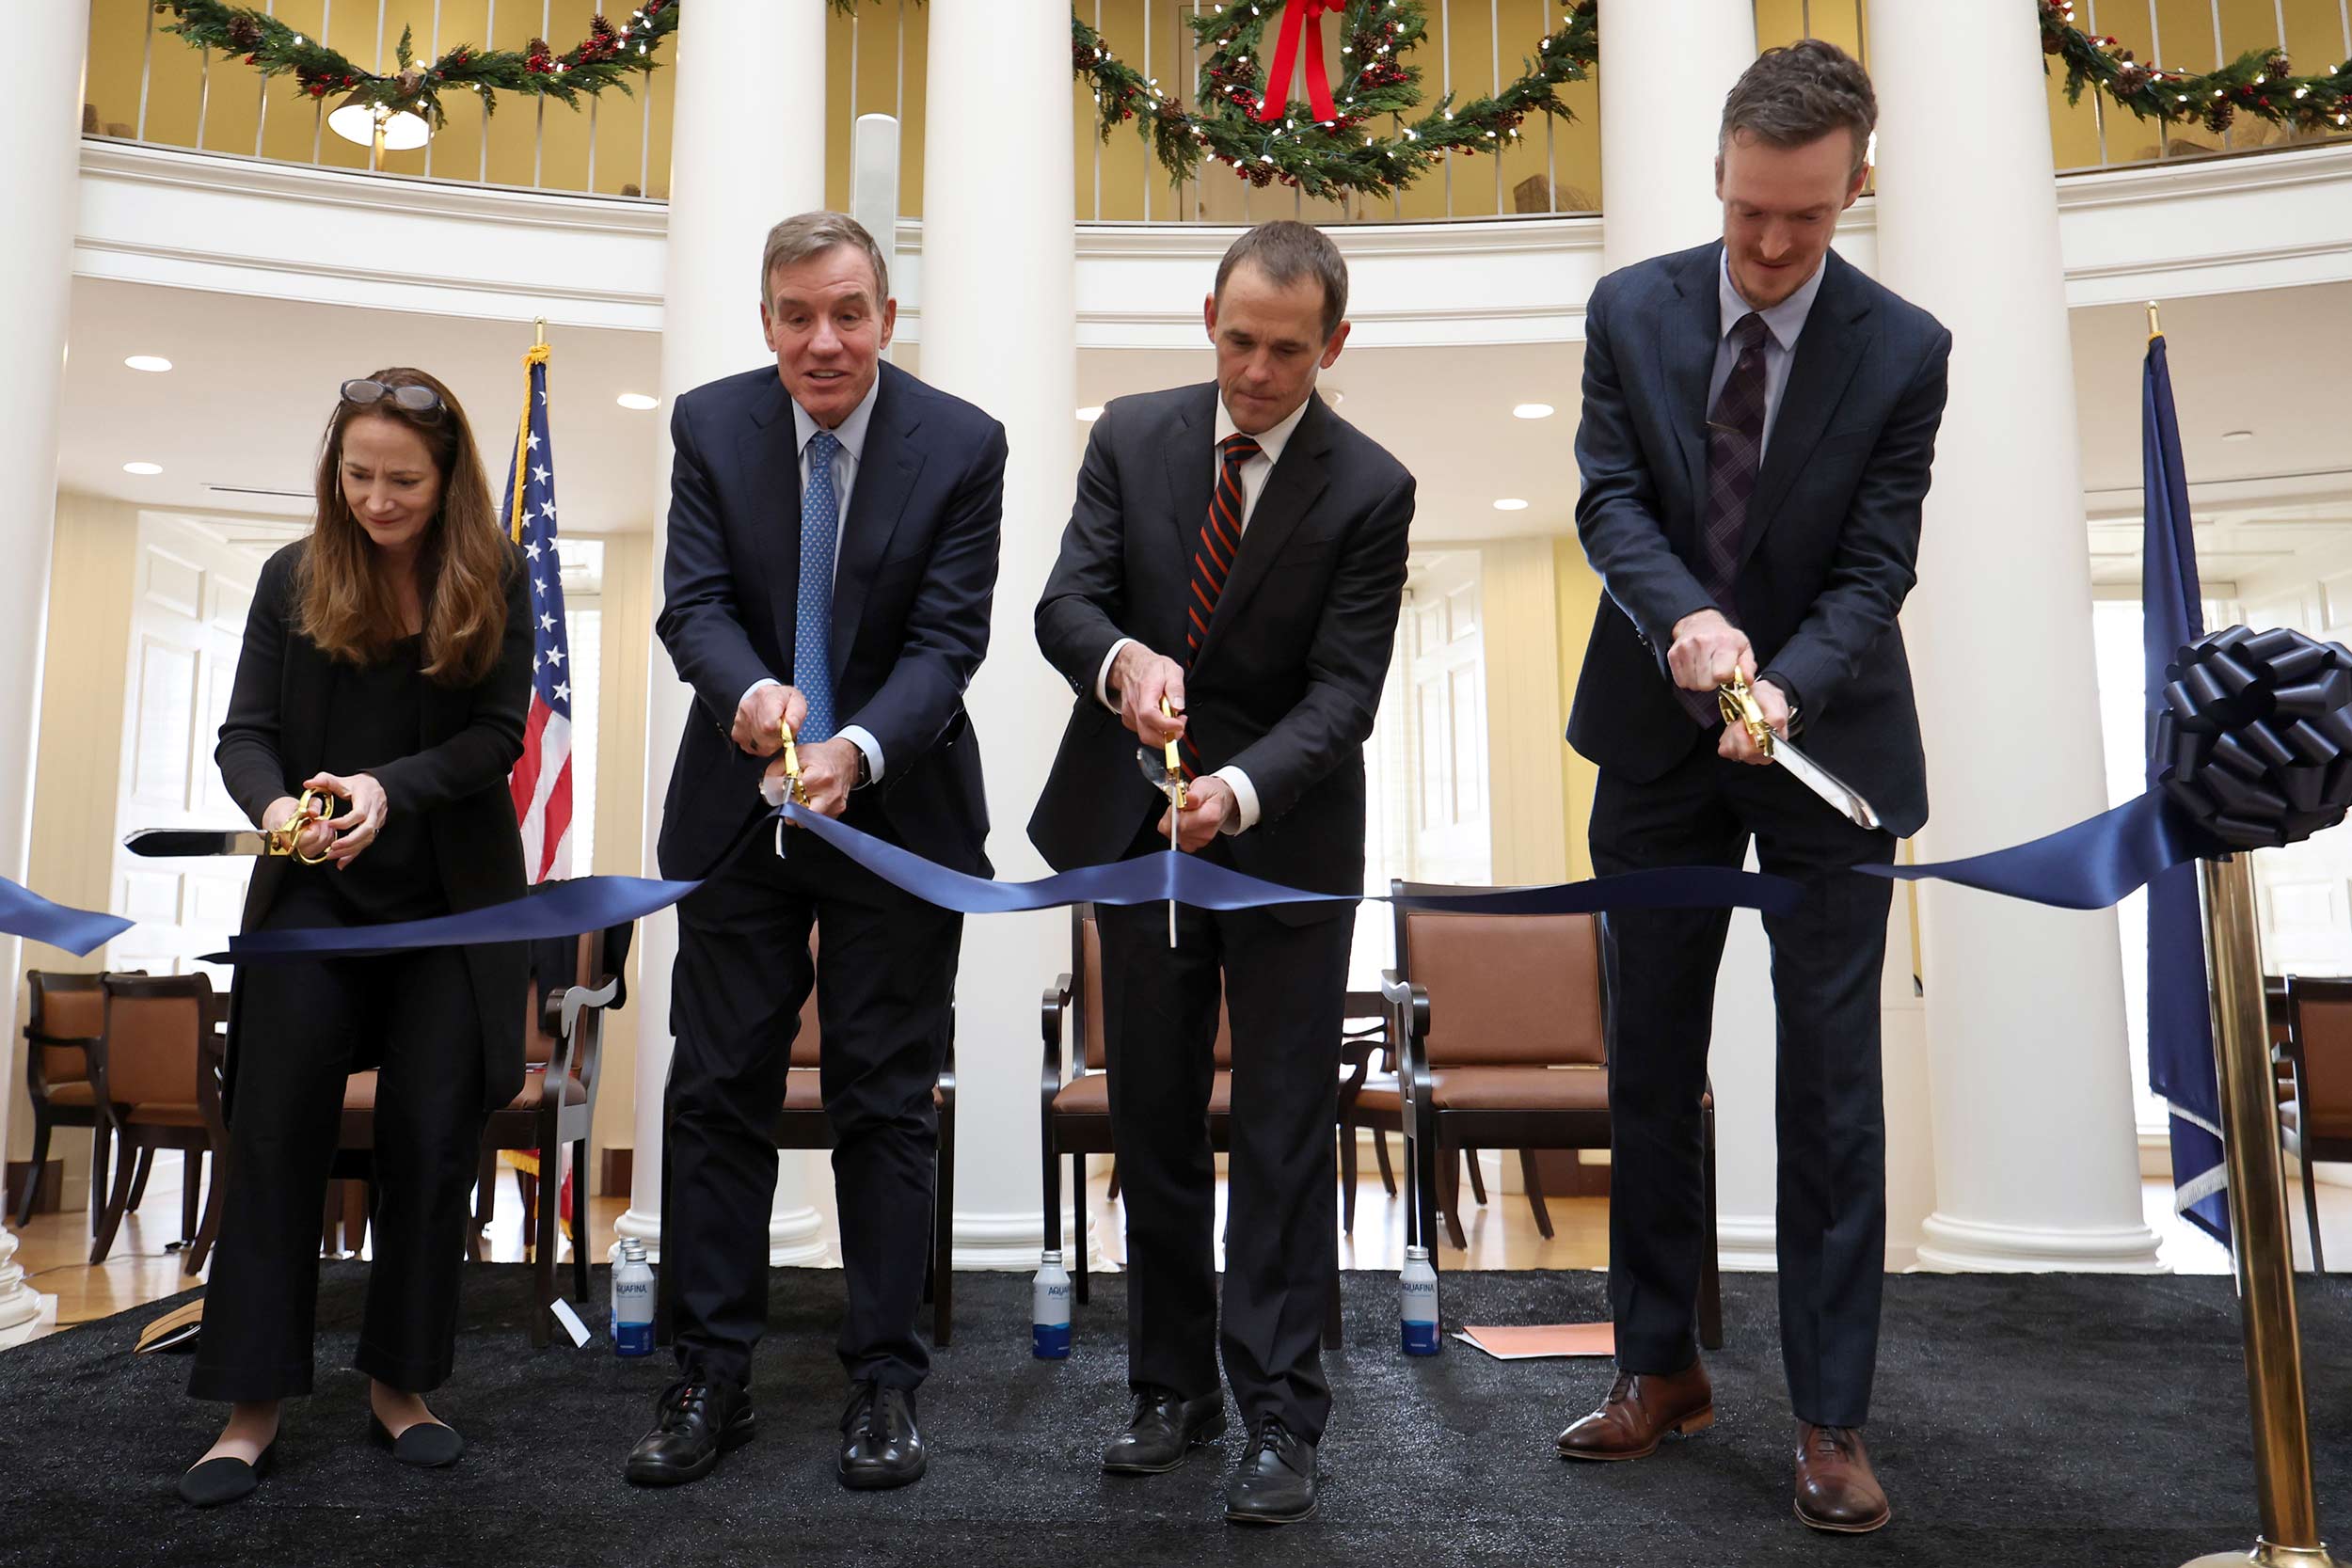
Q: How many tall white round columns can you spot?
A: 5